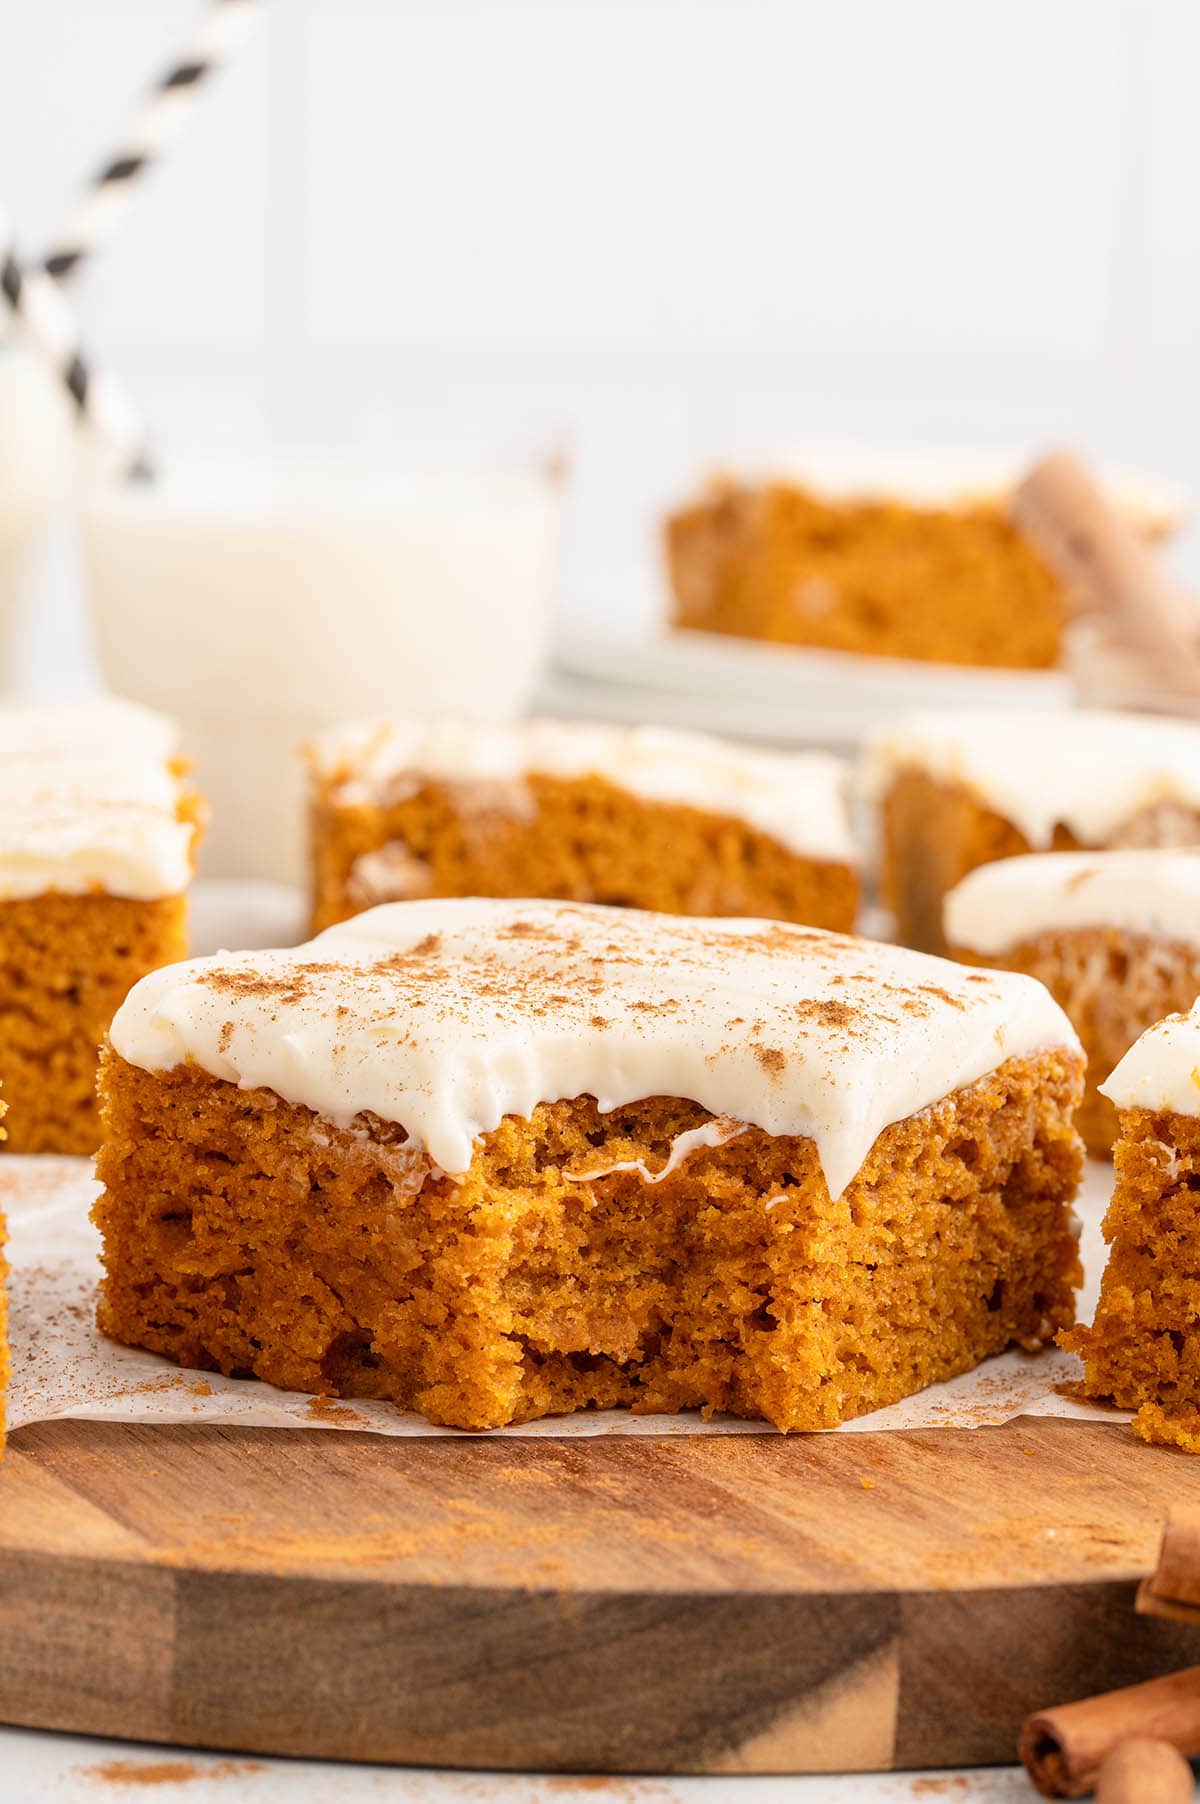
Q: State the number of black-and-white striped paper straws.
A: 2